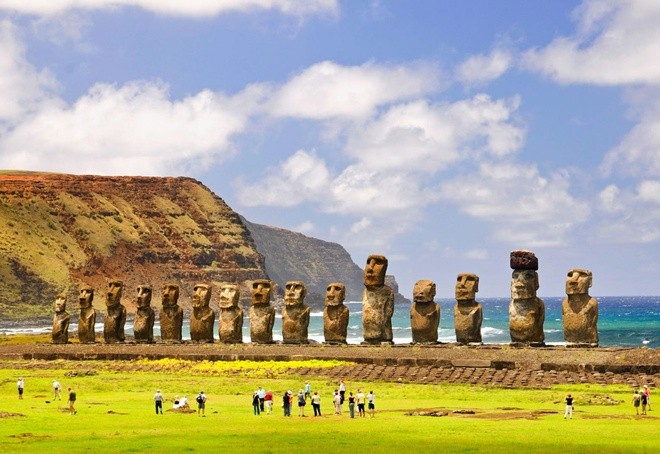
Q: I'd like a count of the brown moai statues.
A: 15